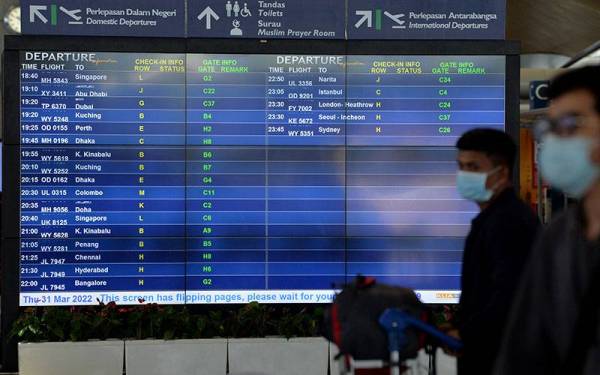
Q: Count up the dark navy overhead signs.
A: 3